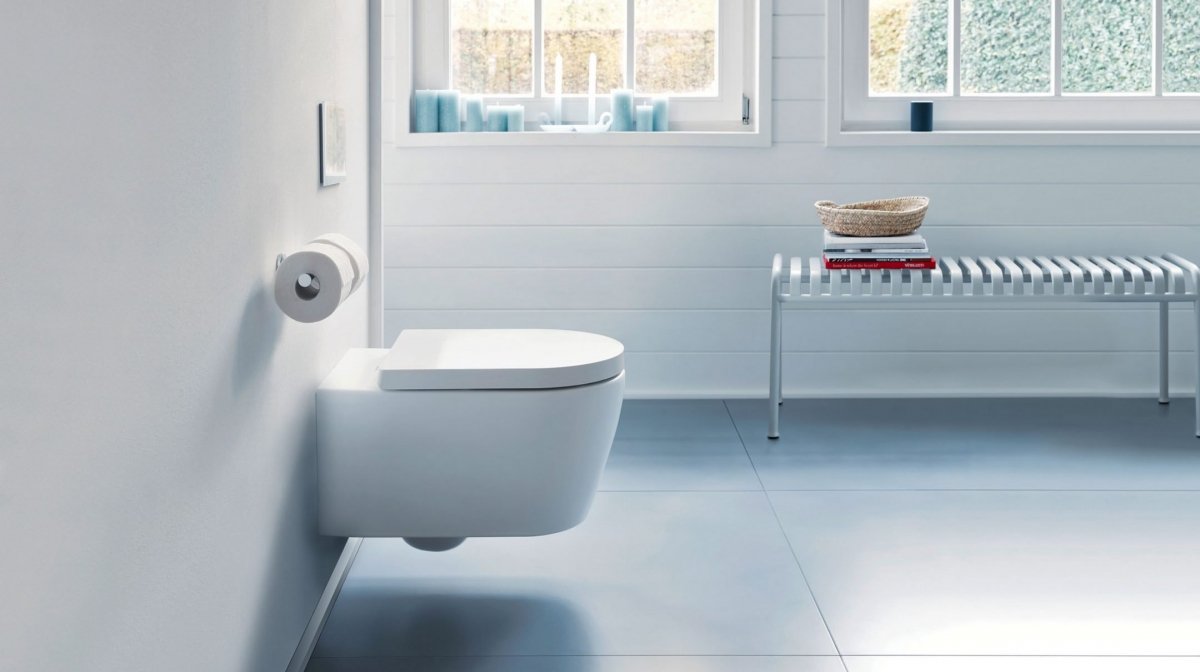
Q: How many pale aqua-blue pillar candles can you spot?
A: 8